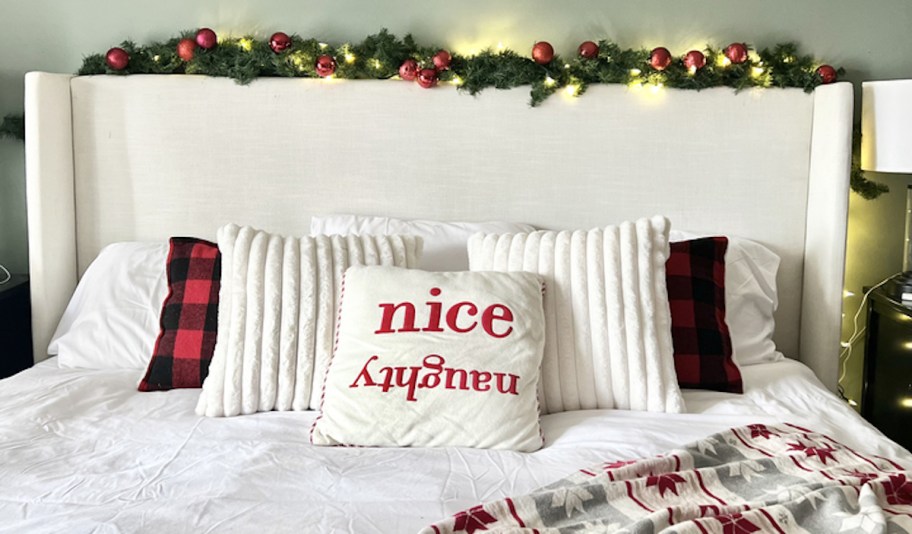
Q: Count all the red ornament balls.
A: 14